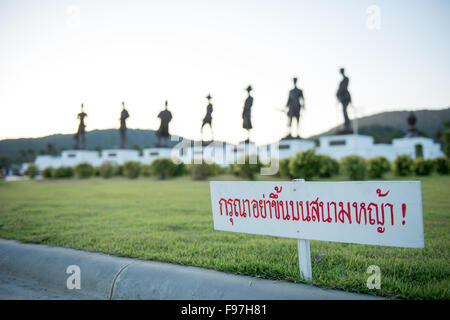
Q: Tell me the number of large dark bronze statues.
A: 7